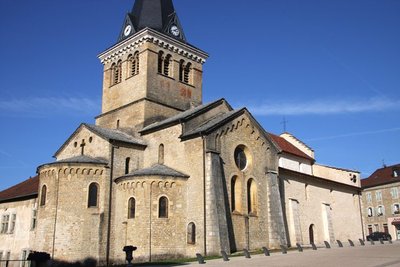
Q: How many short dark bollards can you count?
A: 14